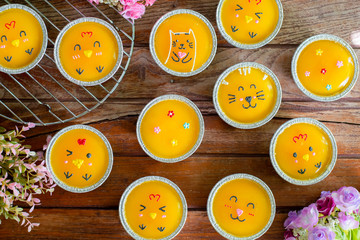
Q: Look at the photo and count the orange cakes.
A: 11